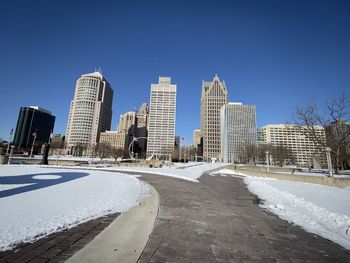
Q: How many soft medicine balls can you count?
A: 0